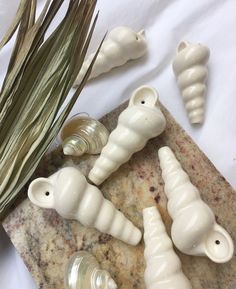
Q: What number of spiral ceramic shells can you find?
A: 6